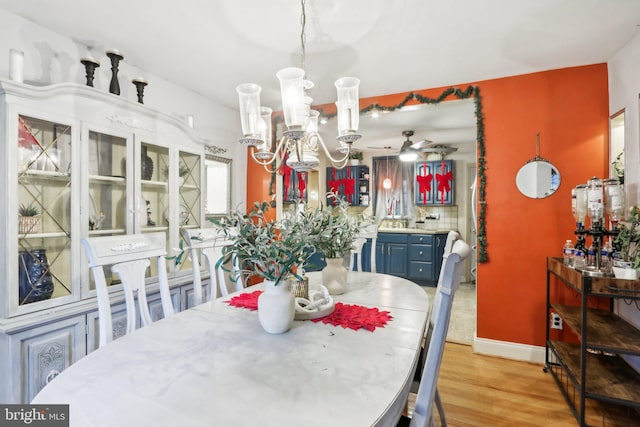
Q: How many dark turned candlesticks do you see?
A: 3